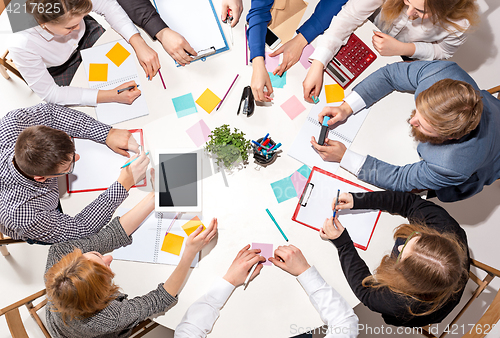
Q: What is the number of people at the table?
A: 9